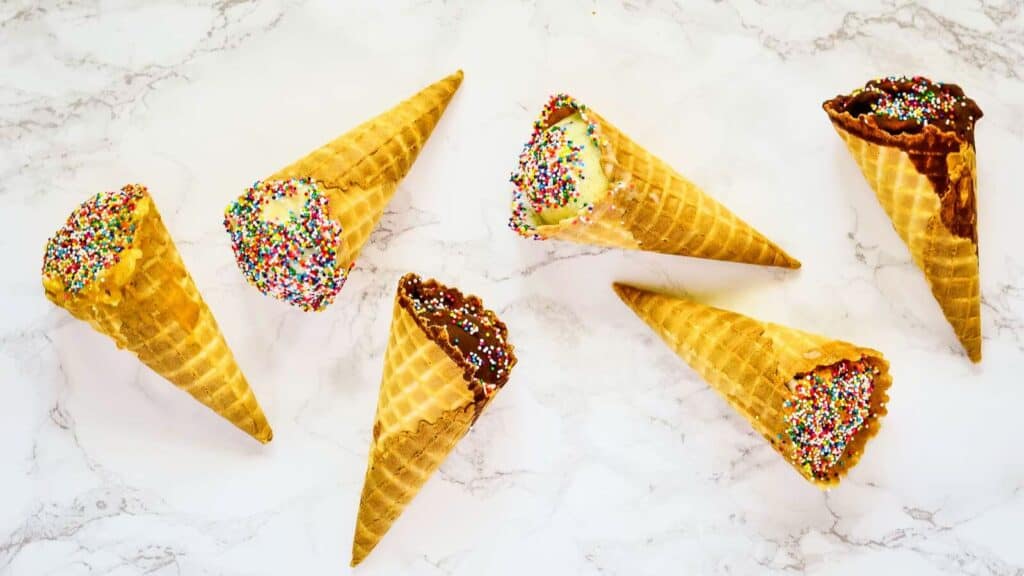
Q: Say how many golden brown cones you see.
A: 6